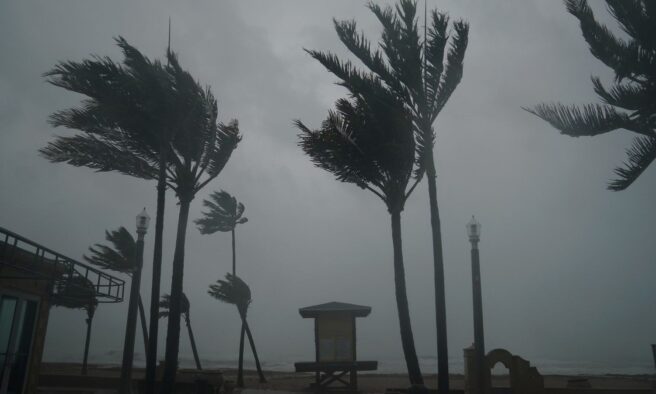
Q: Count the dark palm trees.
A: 10